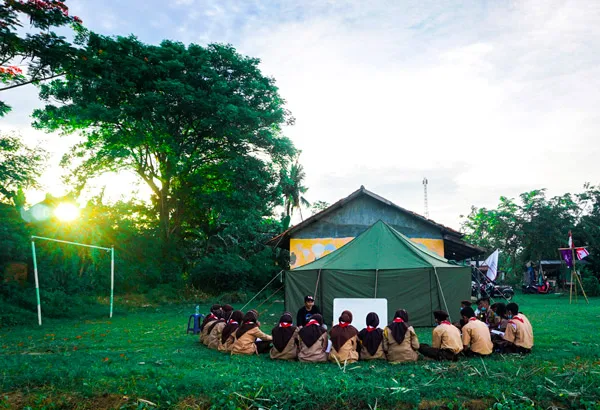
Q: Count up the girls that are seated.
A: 9